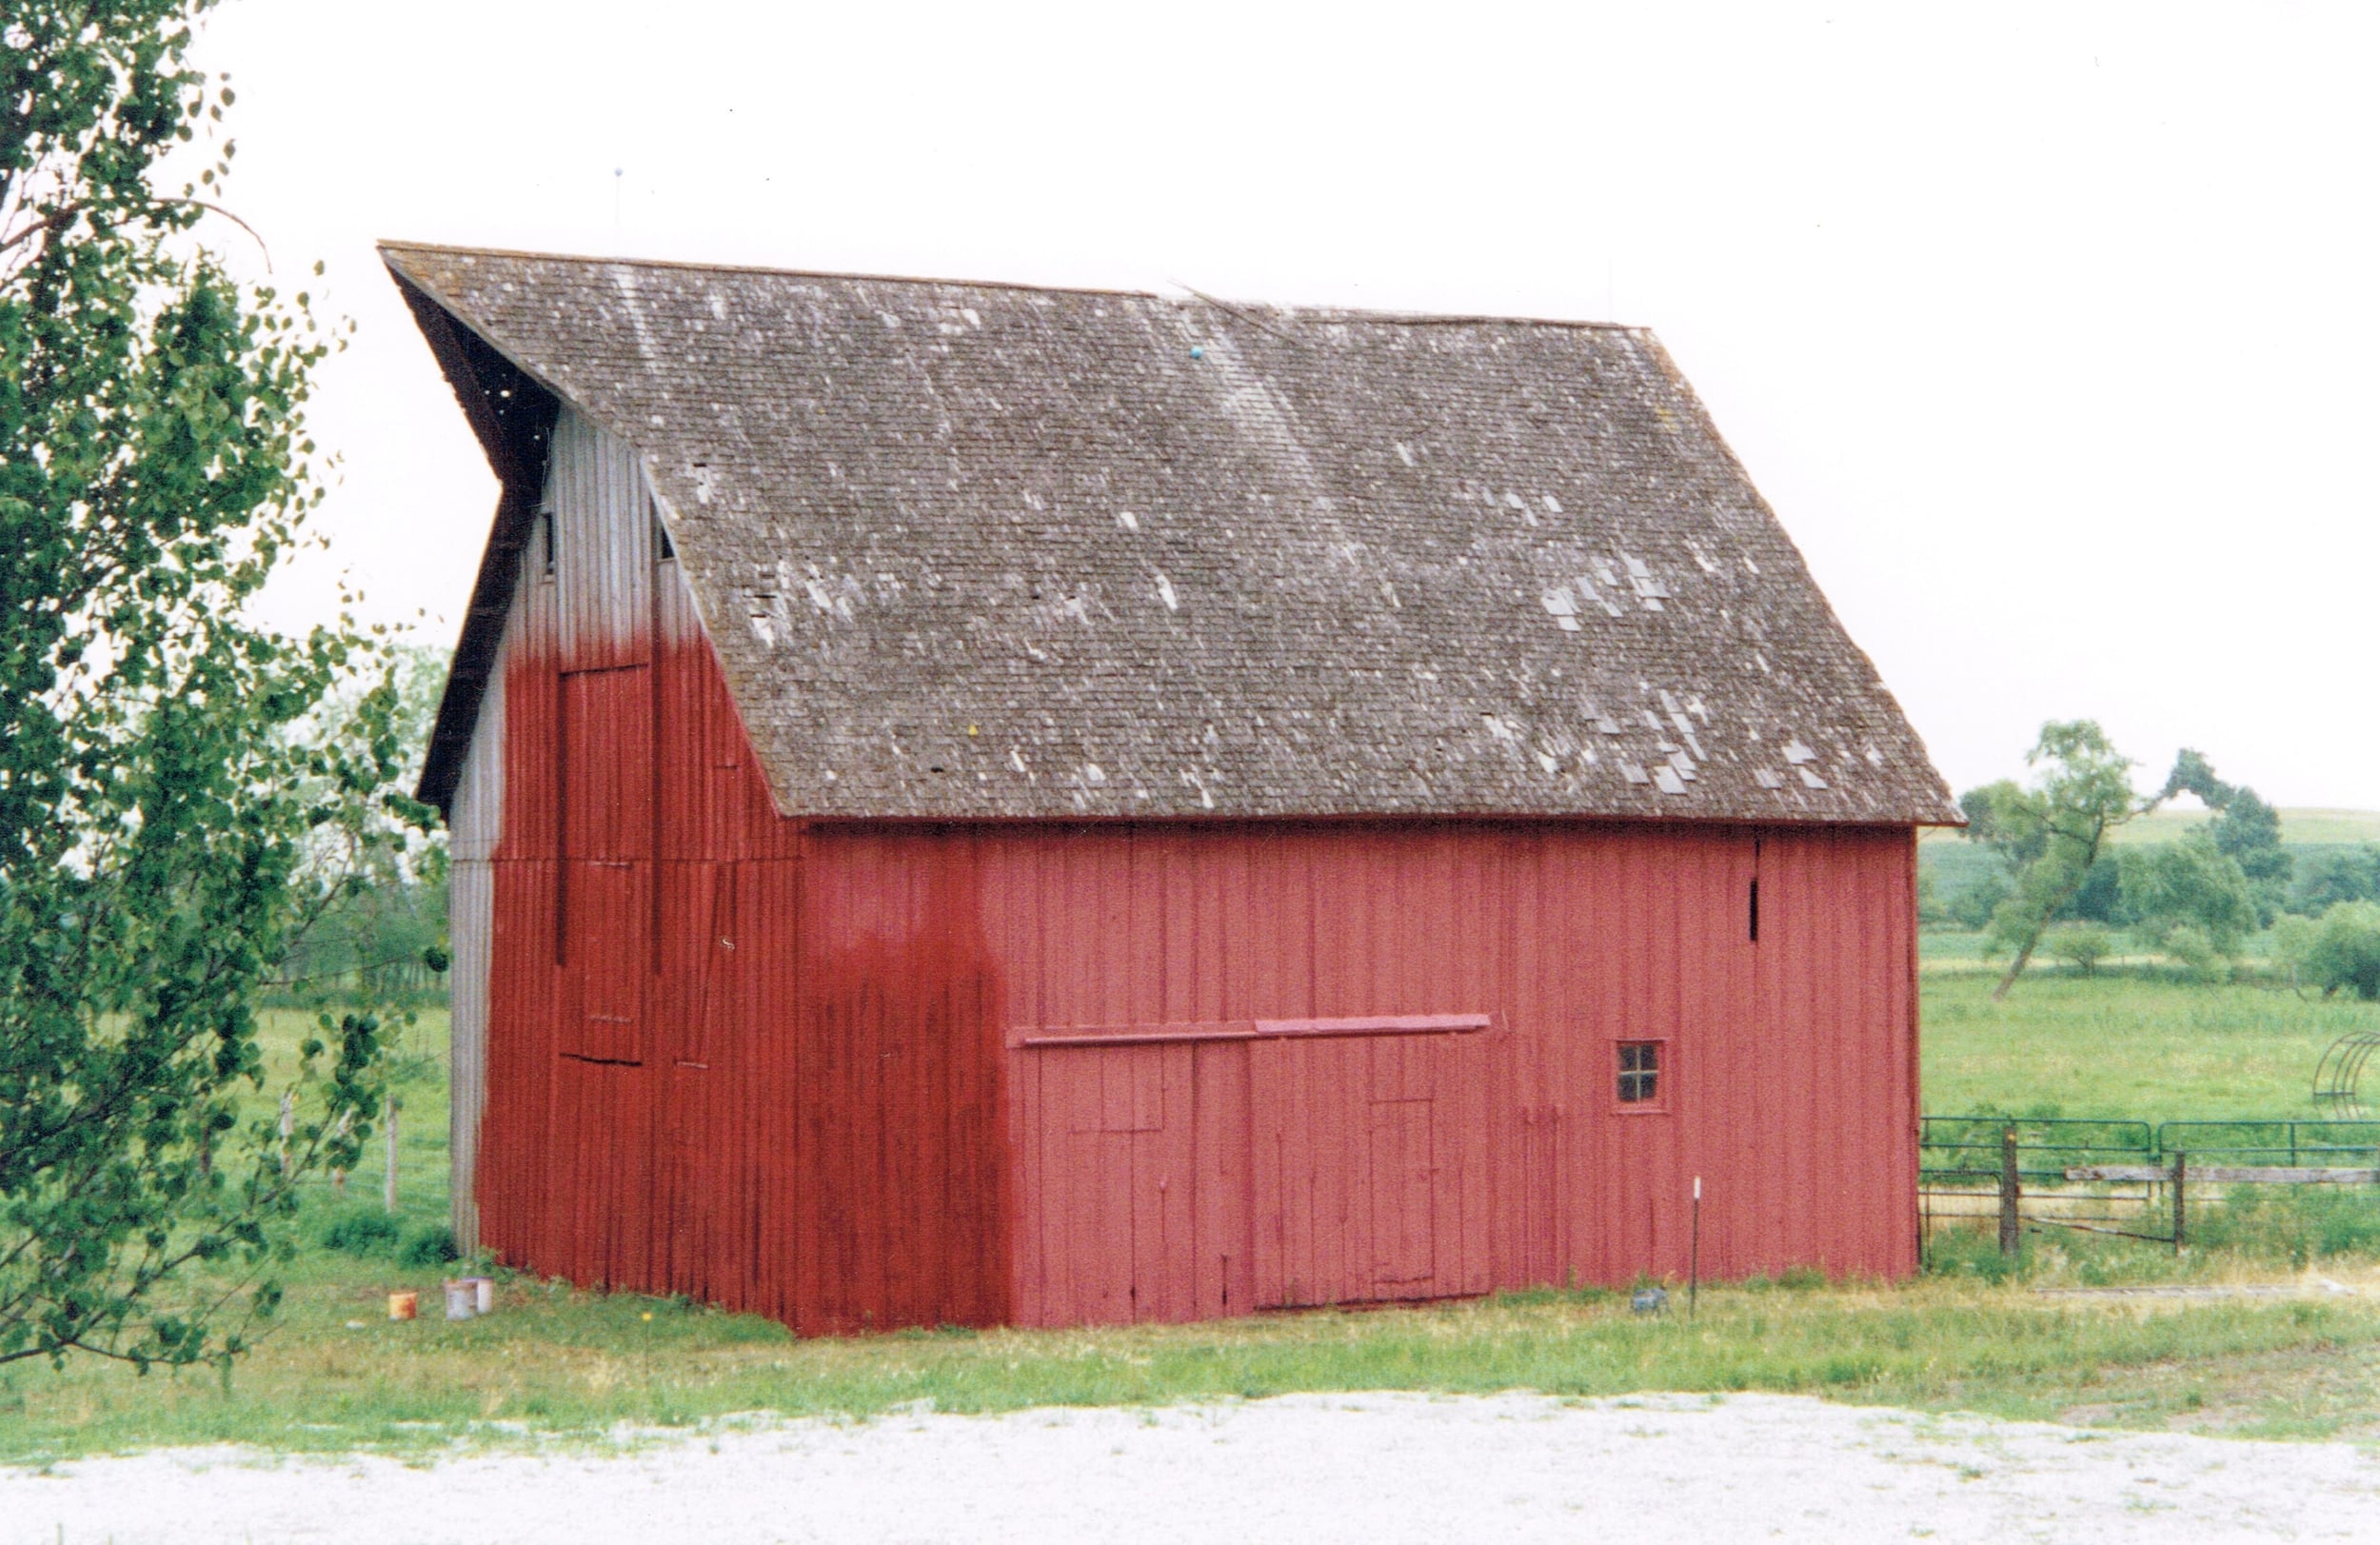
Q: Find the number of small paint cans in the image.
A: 3